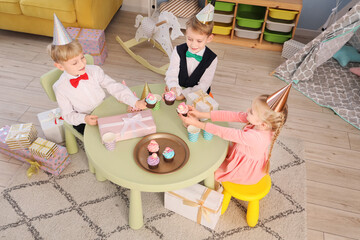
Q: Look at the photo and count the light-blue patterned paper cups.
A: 2